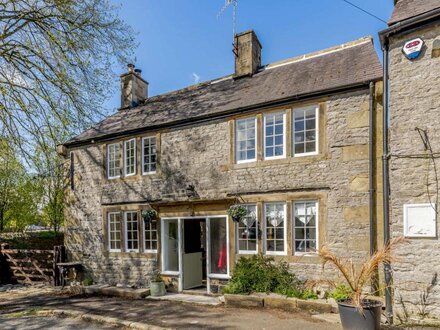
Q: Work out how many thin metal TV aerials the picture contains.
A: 1